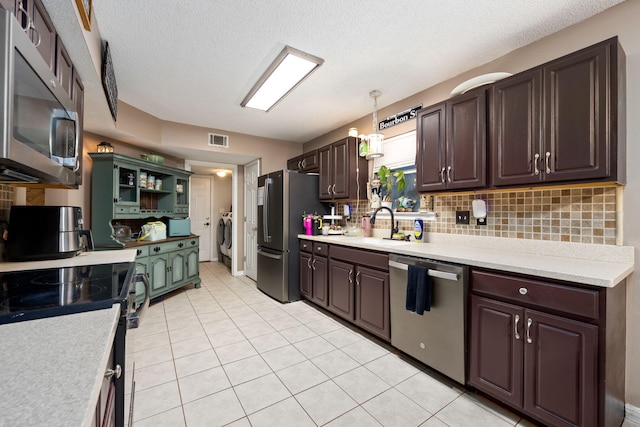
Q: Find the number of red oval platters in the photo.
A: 0